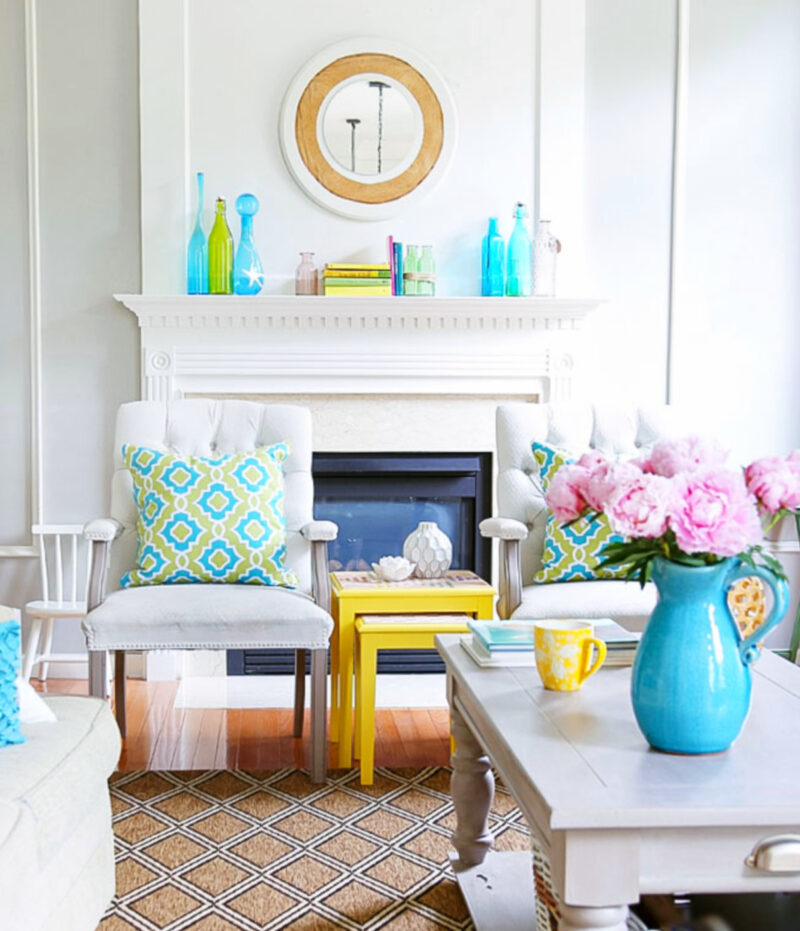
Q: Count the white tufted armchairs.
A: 2